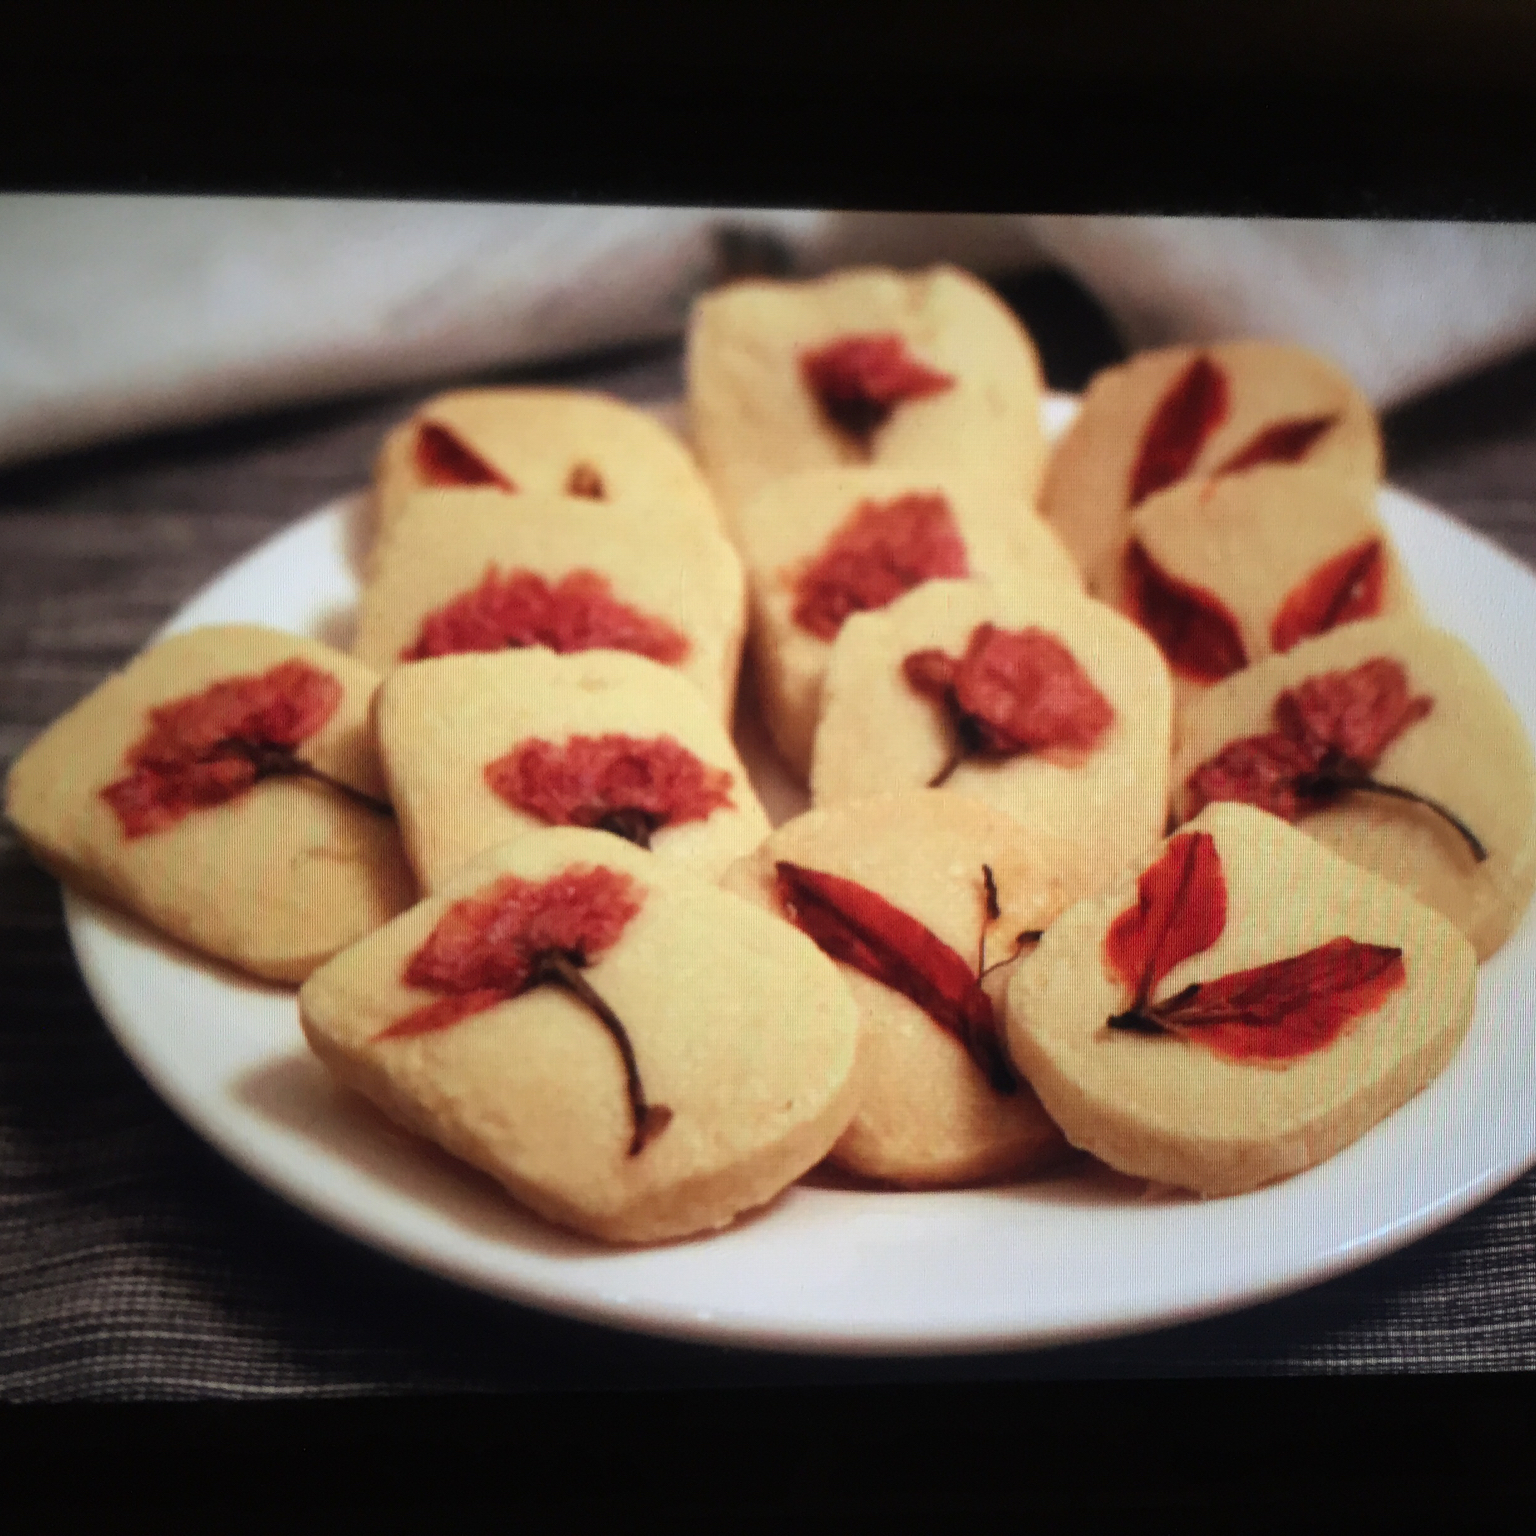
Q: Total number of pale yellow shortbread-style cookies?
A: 13